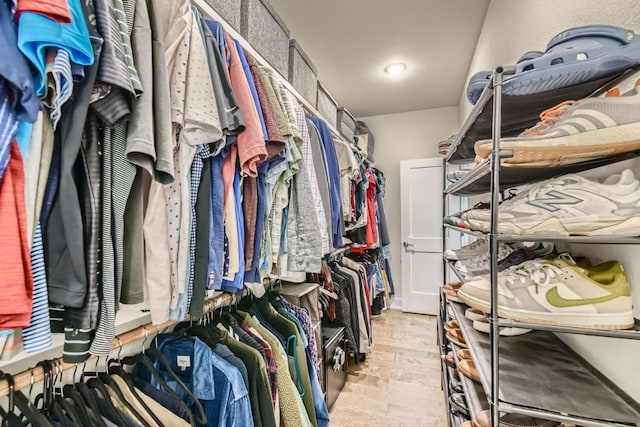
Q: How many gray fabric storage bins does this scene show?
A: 5